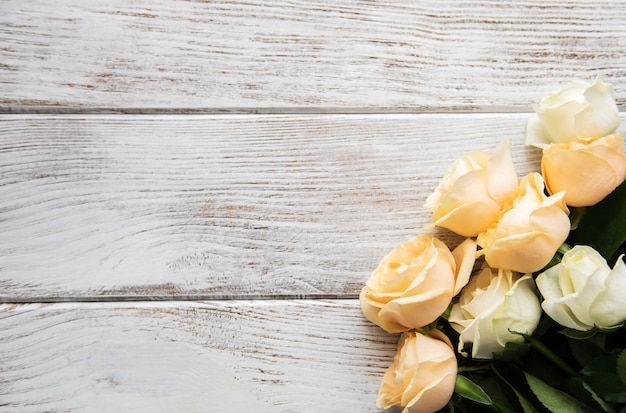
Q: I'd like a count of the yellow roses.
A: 5